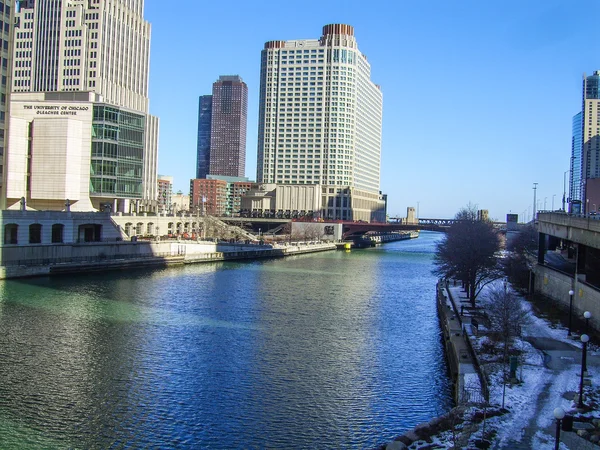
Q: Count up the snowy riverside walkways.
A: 1